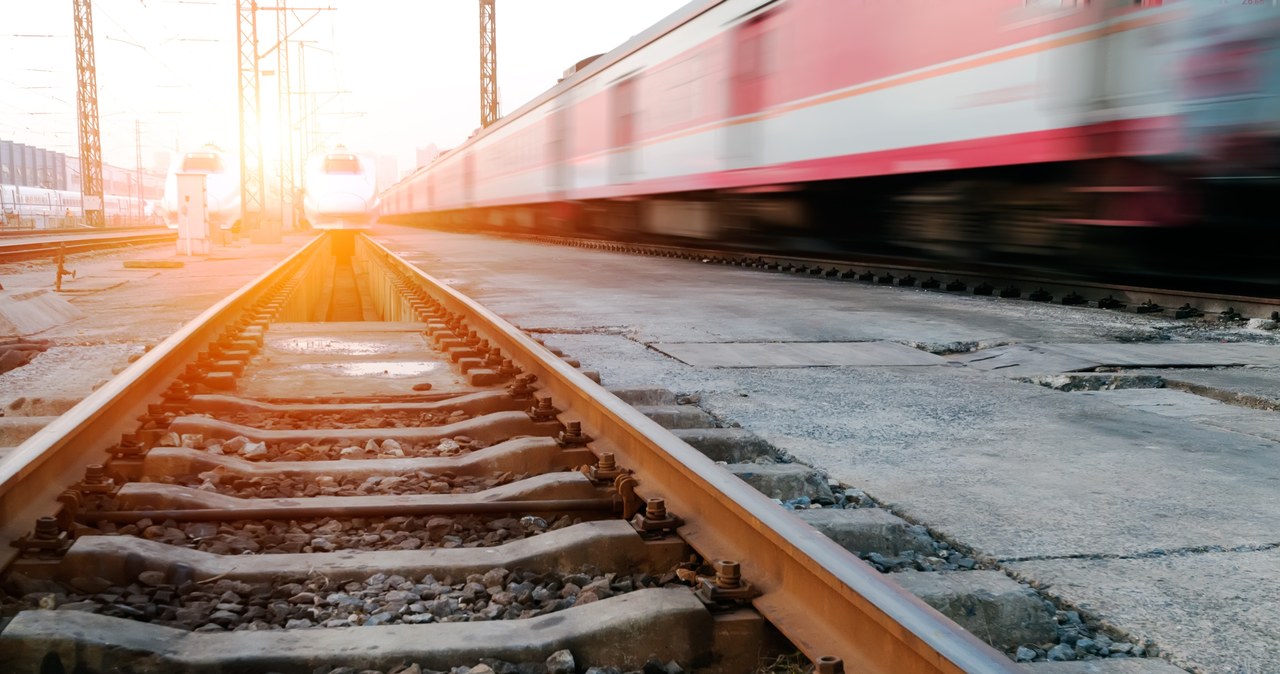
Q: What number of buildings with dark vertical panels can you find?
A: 1